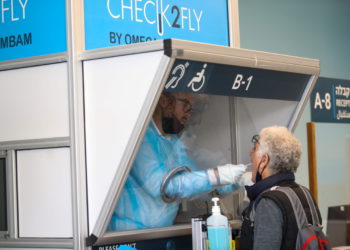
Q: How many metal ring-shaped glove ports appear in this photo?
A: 1